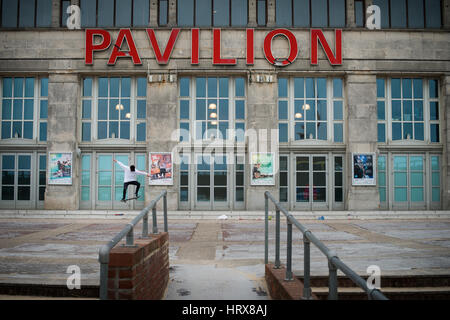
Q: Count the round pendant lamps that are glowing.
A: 7